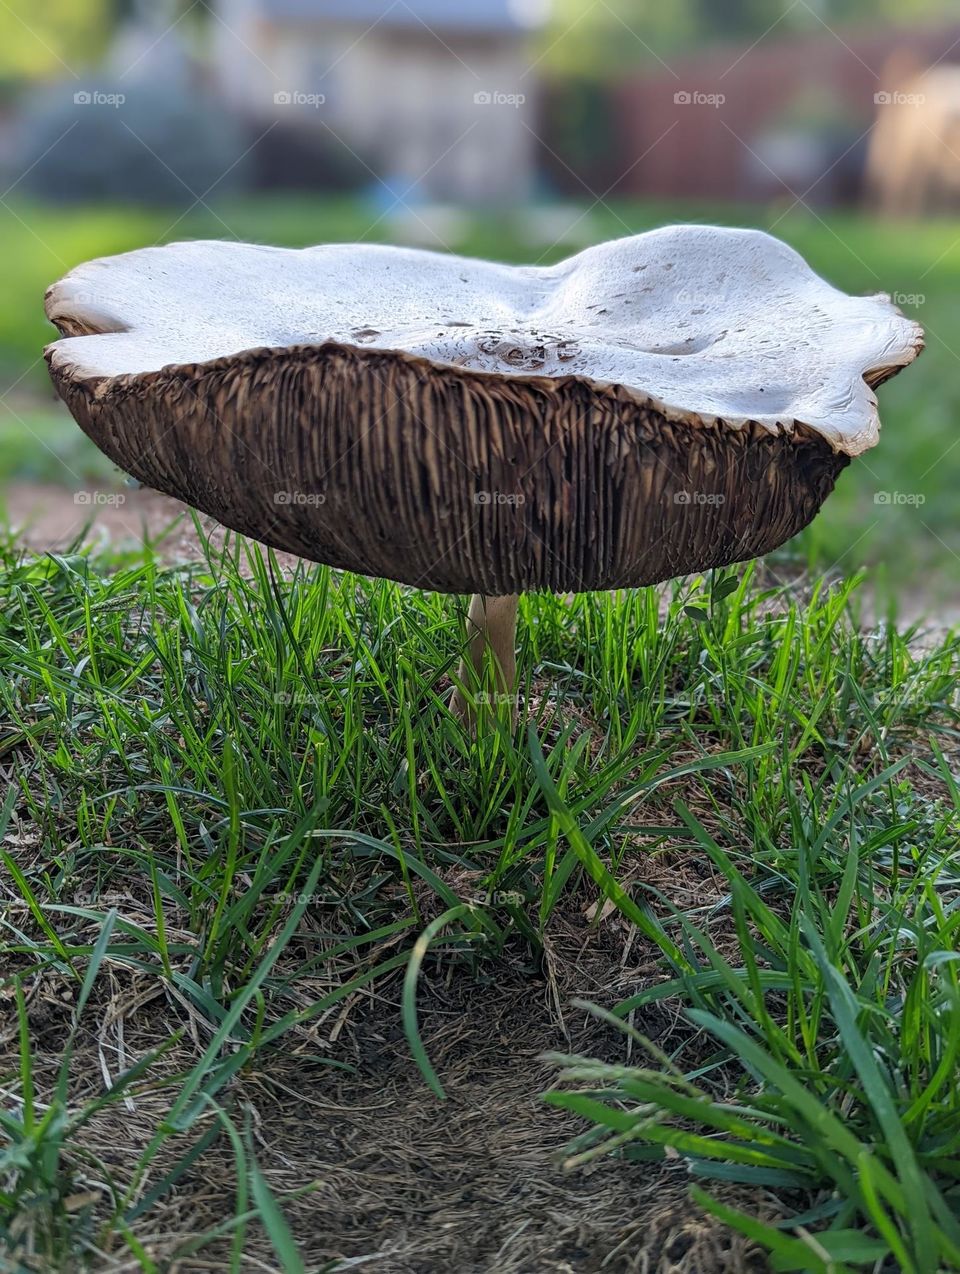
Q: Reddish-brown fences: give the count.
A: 1